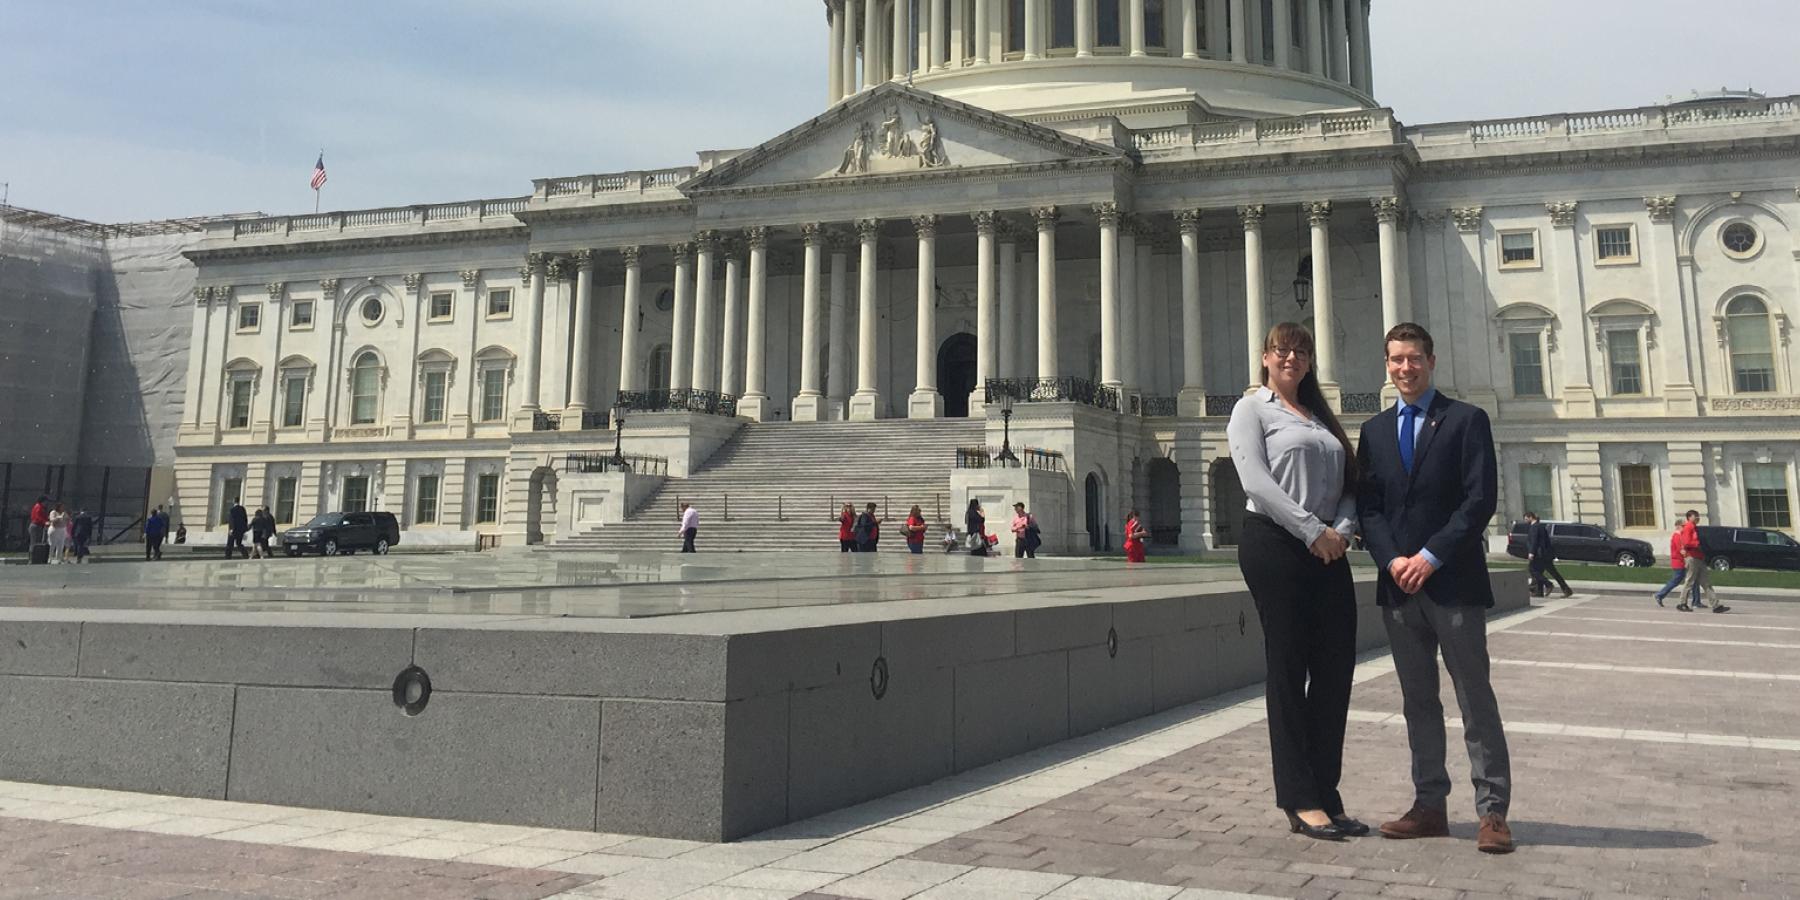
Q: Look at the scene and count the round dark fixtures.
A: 4